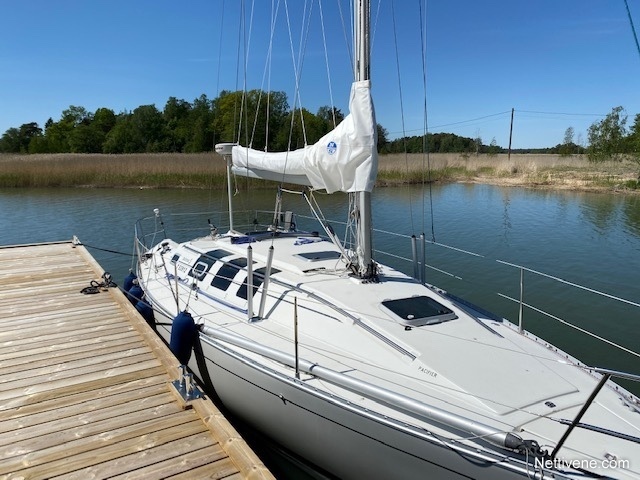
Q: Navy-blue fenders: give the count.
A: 4